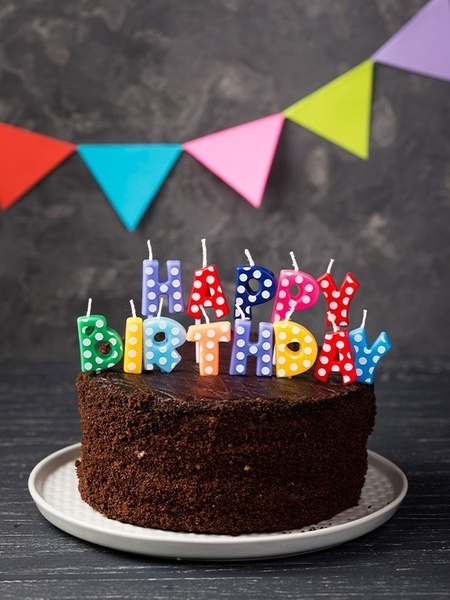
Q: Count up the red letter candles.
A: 3